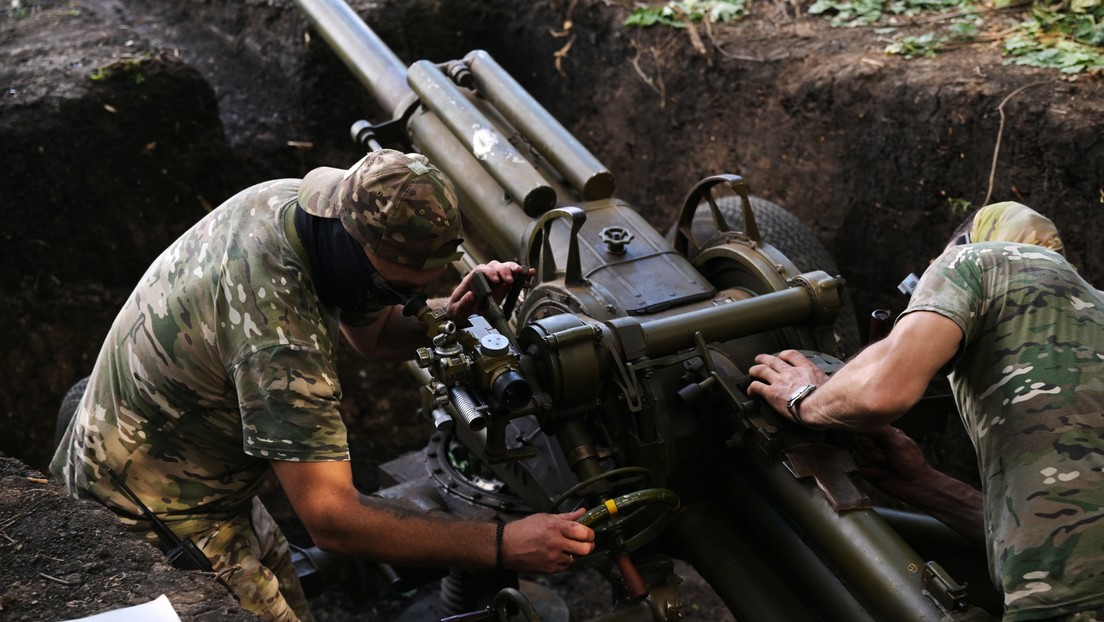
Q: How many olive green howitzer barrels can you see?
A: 1